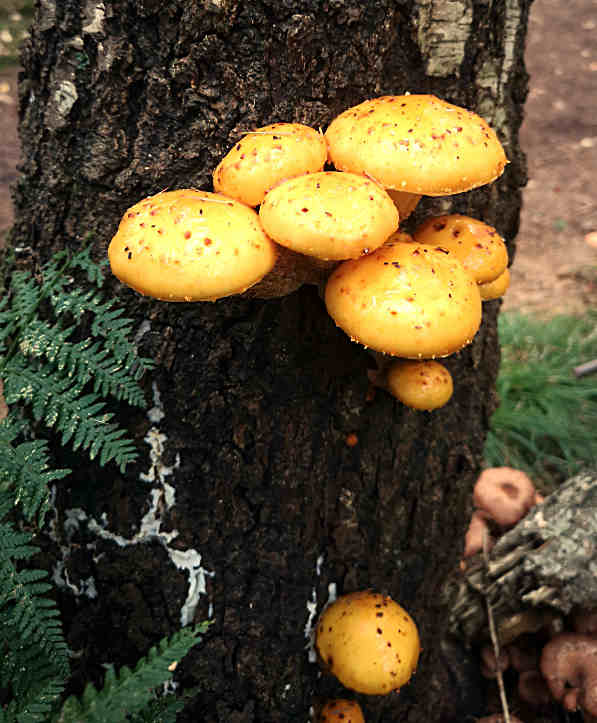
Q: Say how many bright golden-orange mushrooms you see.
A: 10